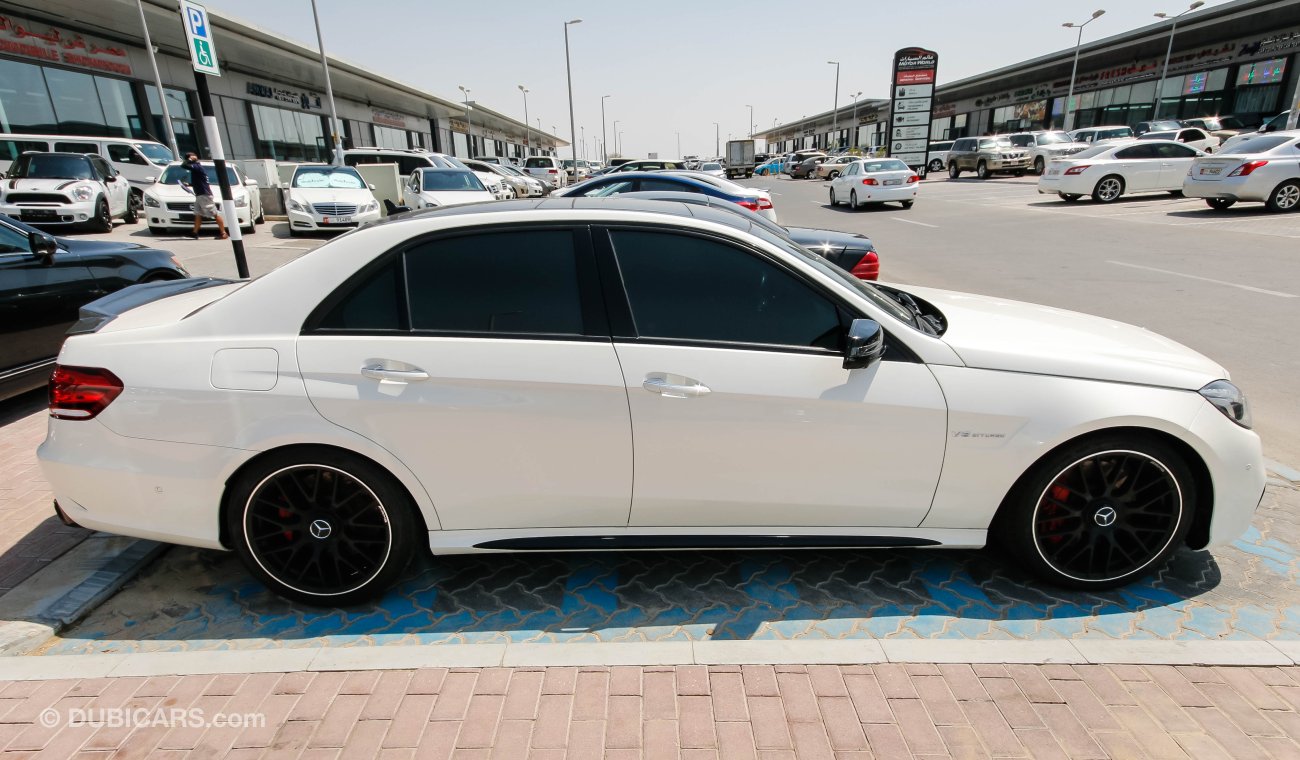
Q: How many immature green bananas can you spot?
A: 0